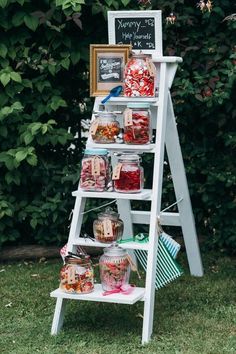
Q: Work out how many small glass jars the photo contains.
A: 8